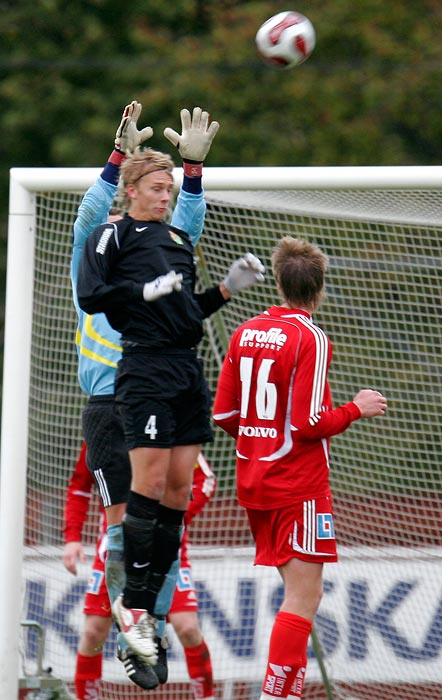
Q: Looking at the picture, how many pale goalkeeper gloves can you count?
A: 2